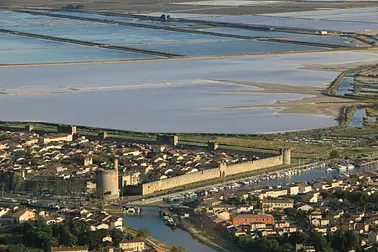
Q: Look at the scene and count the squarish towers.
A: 5